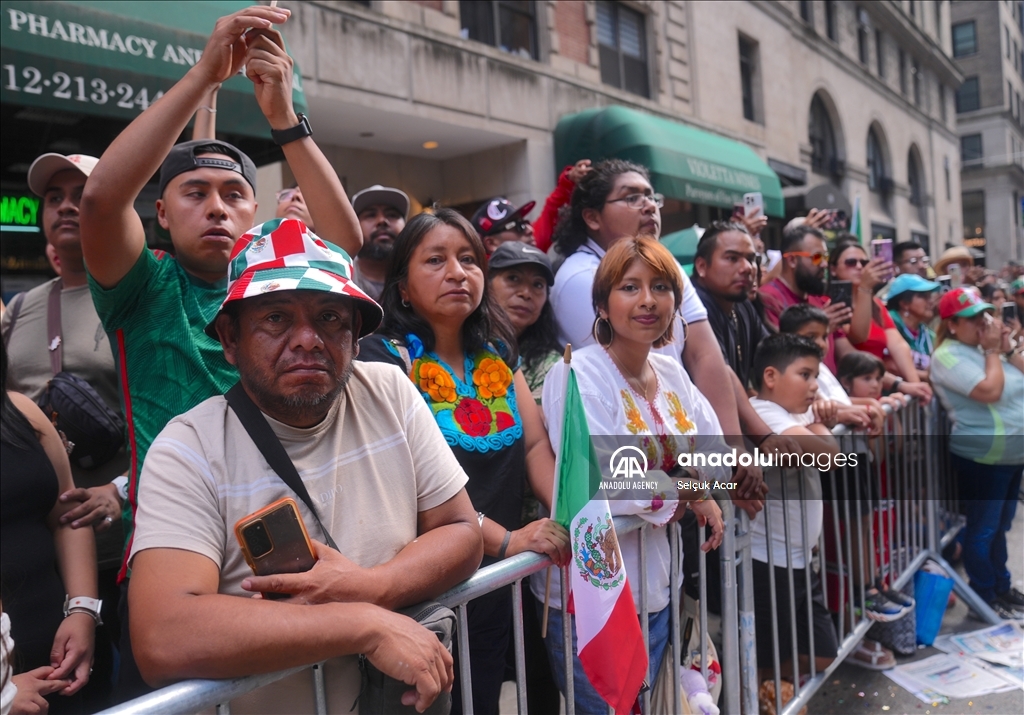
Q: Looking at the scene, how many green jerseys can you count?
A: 1